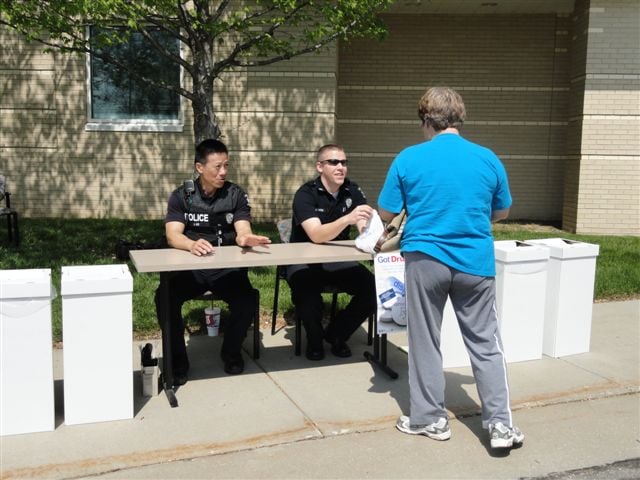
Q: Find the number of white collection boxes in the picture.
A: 5